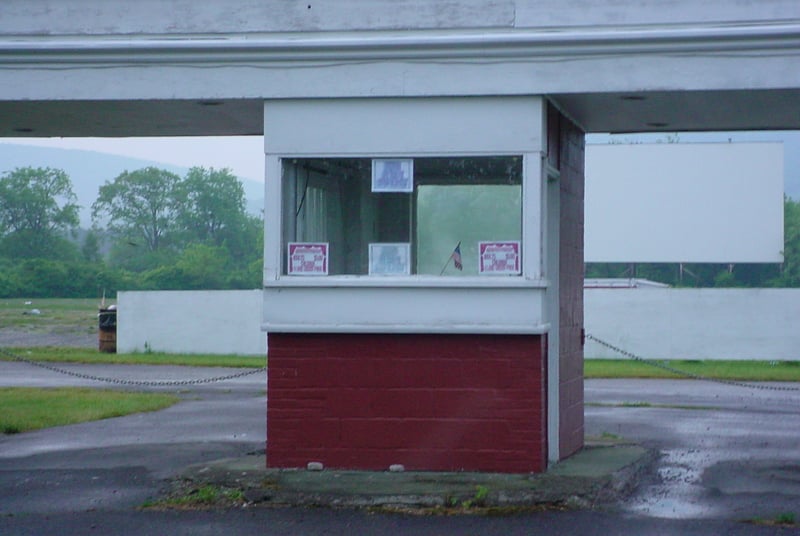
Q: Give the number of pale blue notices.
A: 2